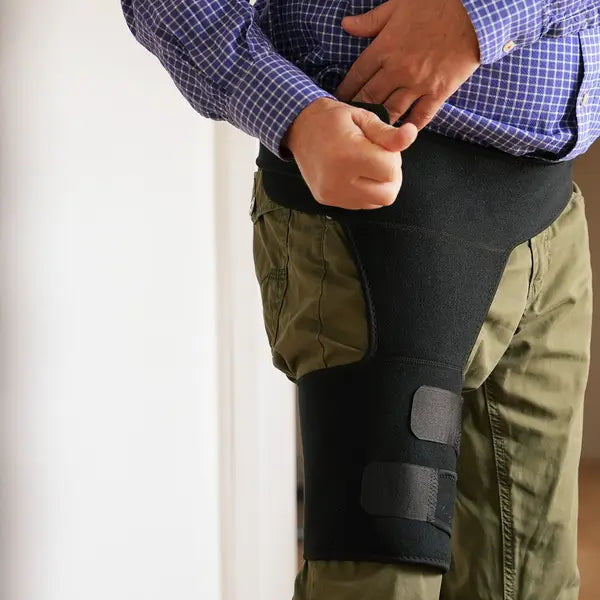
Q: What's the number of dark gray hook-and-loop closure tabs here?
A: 2